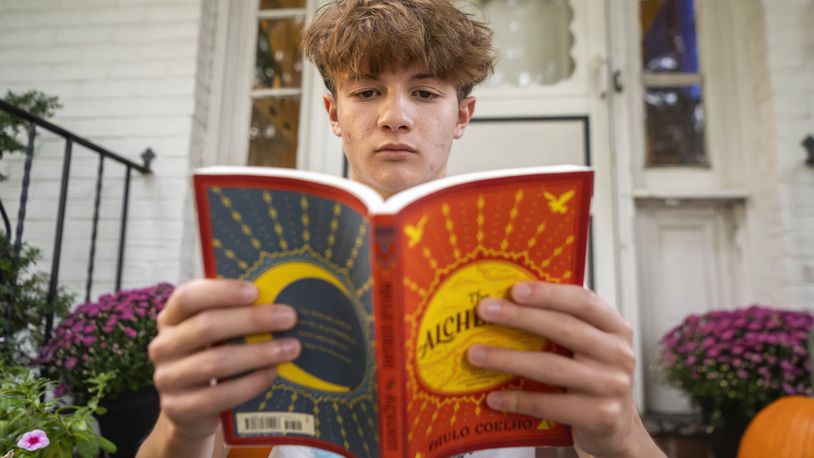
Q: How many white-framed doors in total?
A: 1